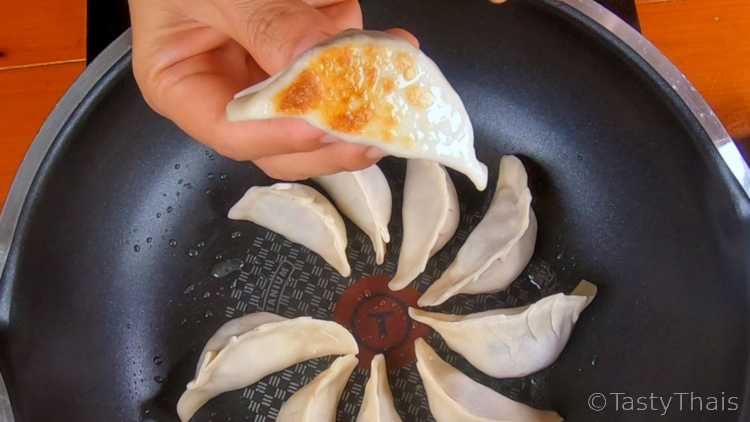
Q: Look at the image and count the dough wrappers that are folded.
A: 10